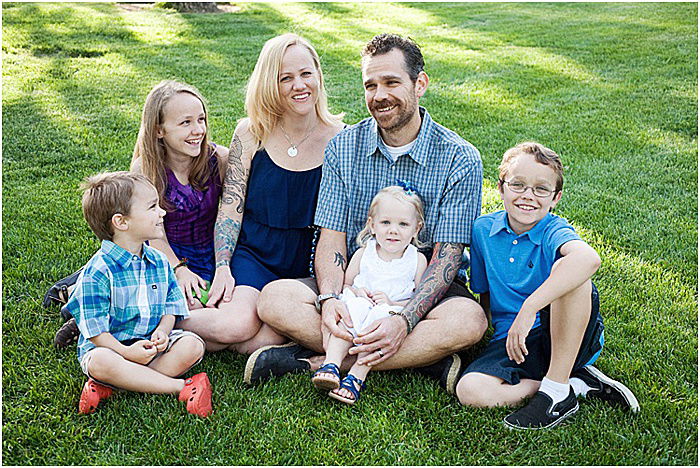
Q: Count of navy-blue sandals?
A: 2